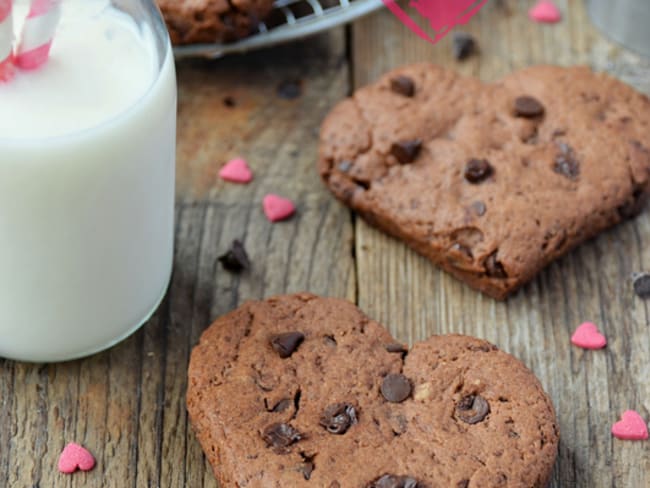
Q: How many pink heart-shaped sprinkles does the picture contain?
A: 6